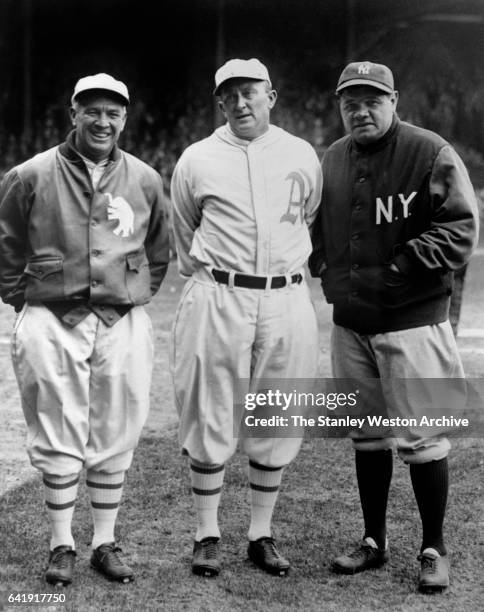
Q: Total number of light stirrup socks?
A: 4